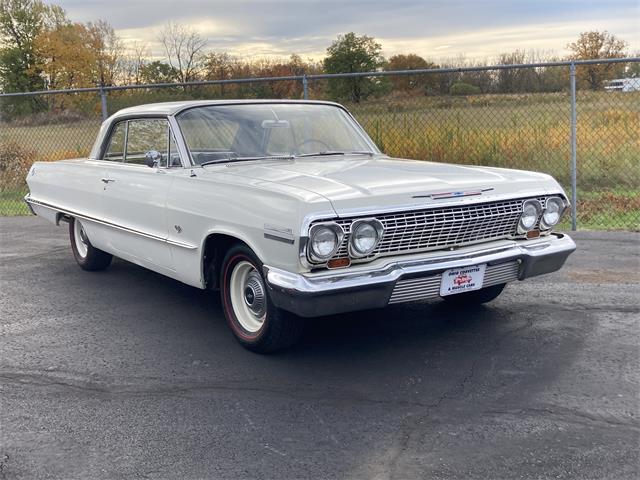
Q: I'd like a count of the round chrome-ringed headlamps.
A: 4